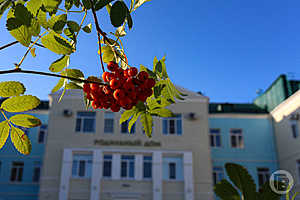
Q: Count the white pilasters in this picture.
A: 4